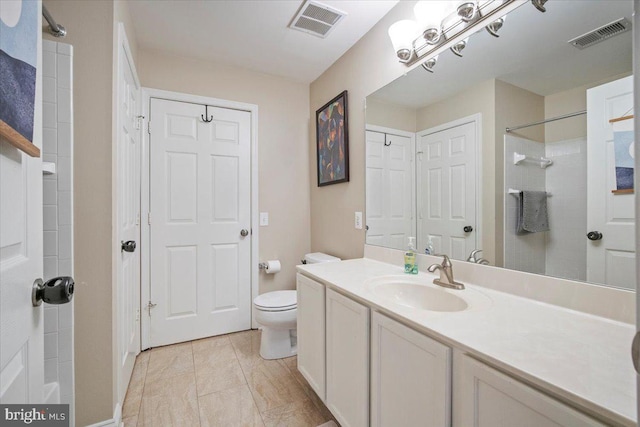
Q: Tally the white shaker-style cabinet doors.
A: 4